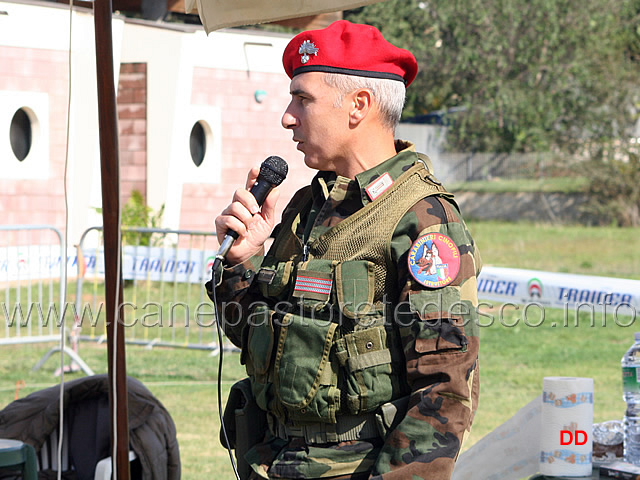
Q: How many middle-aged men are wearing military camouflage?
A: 1